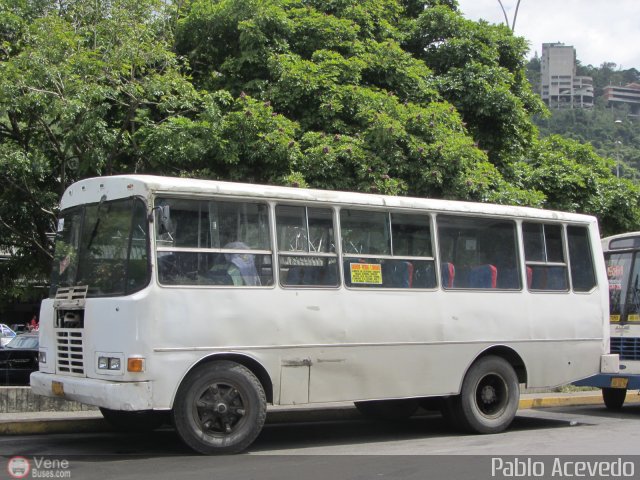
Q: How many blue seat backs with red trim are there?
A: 4